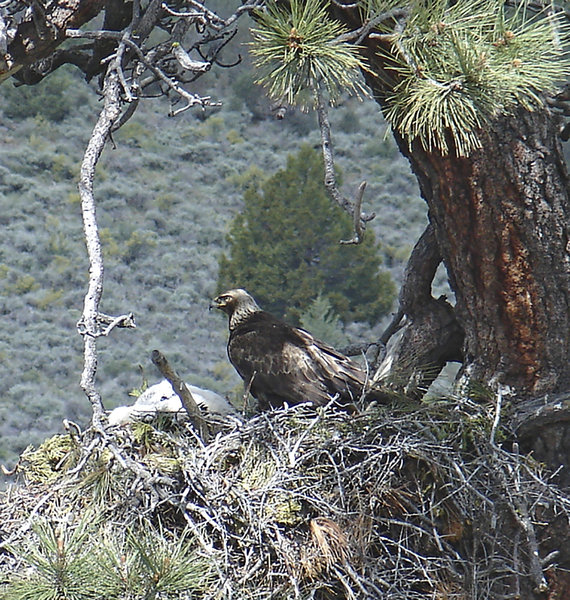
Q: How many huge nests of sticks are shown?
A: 1